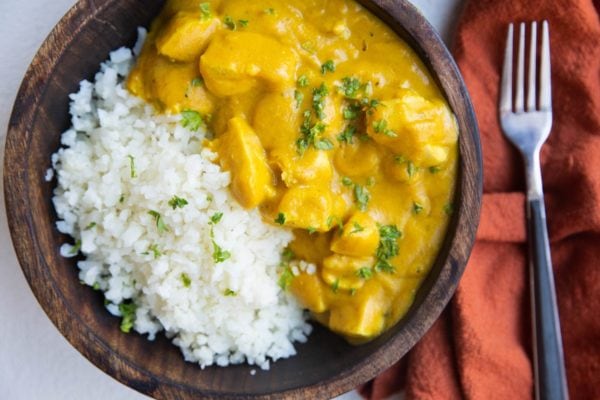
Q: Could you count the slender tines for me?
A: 4